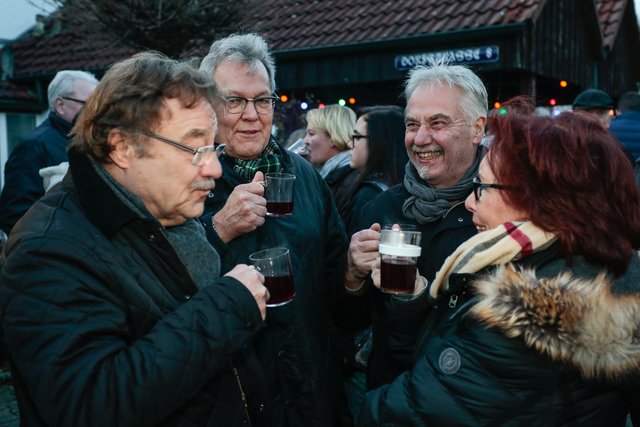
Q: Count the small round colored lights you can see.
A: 11